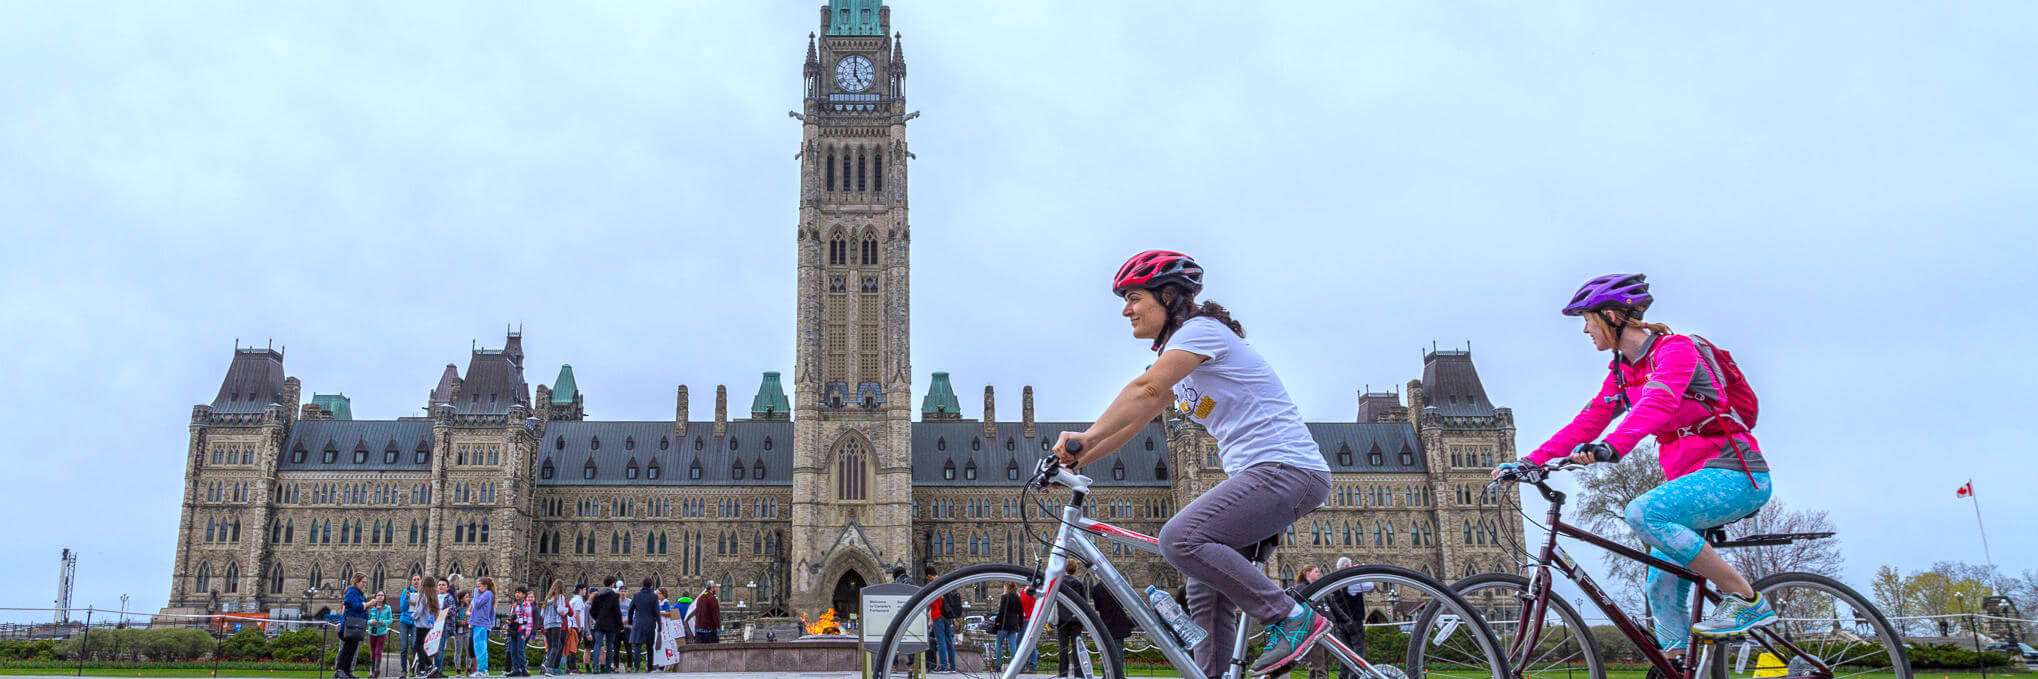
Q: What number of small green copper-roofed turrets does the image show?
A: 4